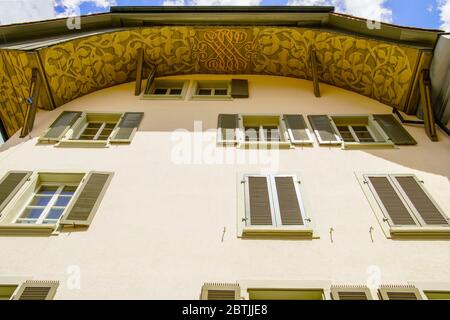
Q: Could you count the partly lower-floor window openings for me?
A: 3